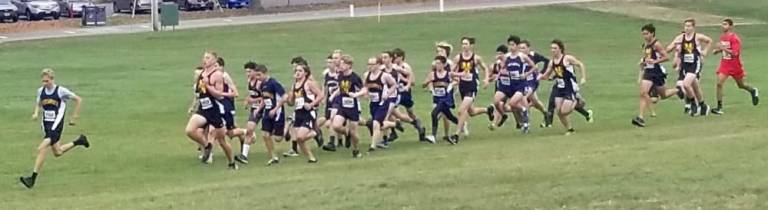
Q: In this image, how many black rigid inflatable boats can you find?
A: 0